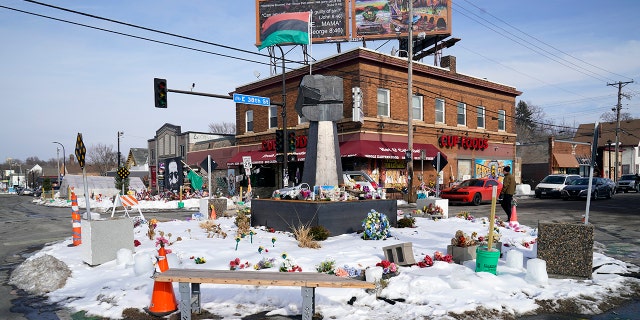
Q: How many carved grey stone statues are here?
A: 1